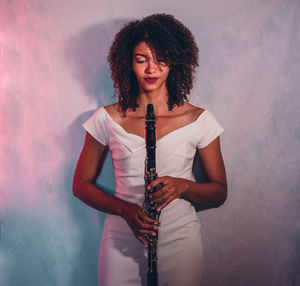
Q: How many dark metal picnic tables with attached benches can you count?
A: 0